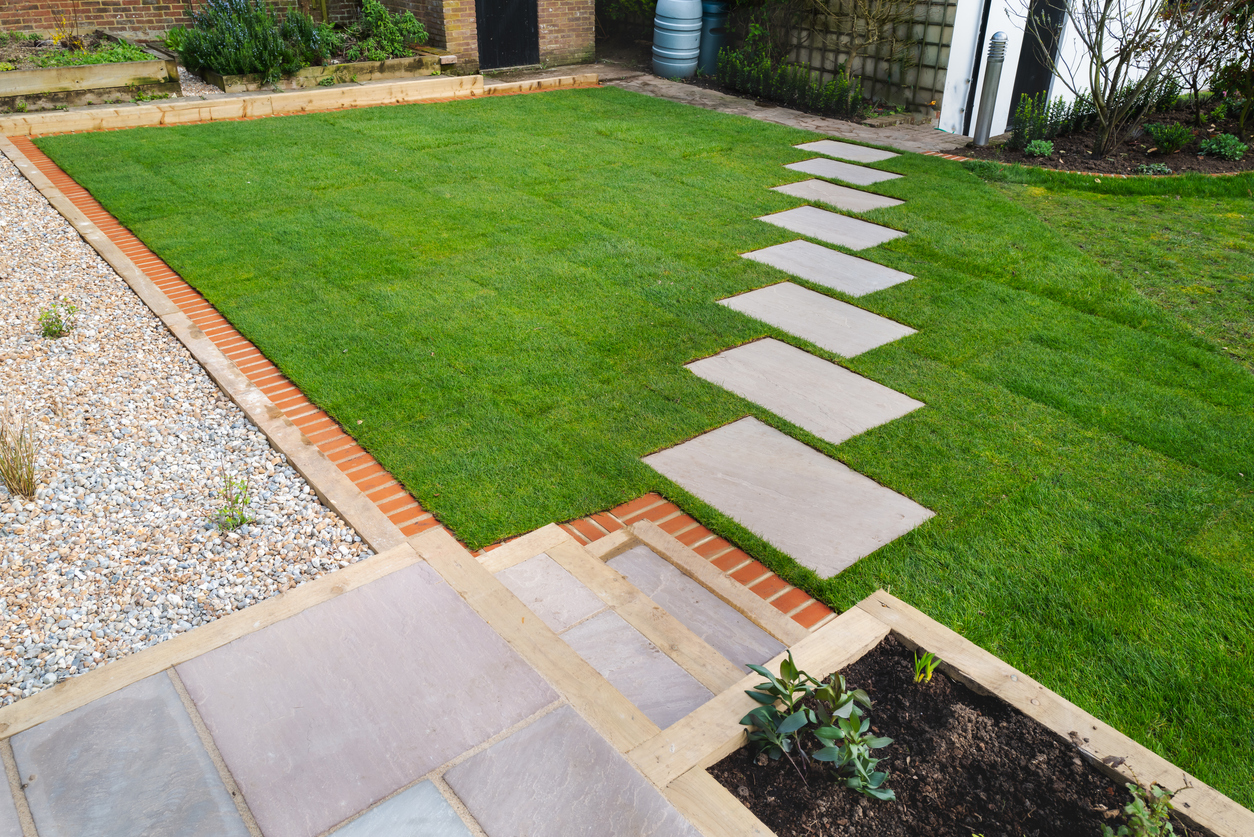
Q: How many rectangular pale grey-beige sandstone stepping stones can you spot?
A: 8